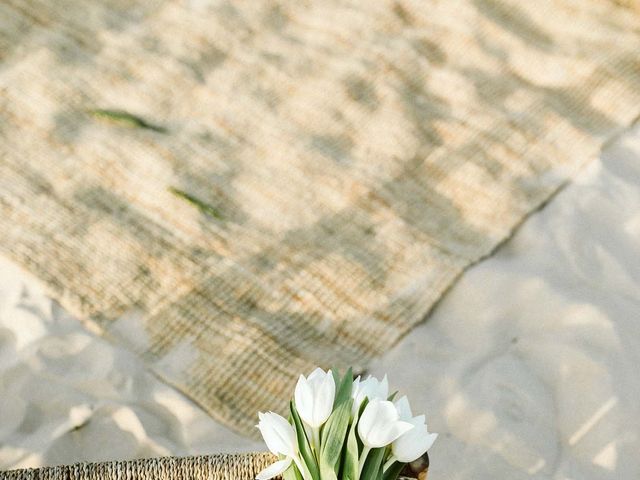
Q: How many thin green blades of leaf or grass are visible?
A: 2